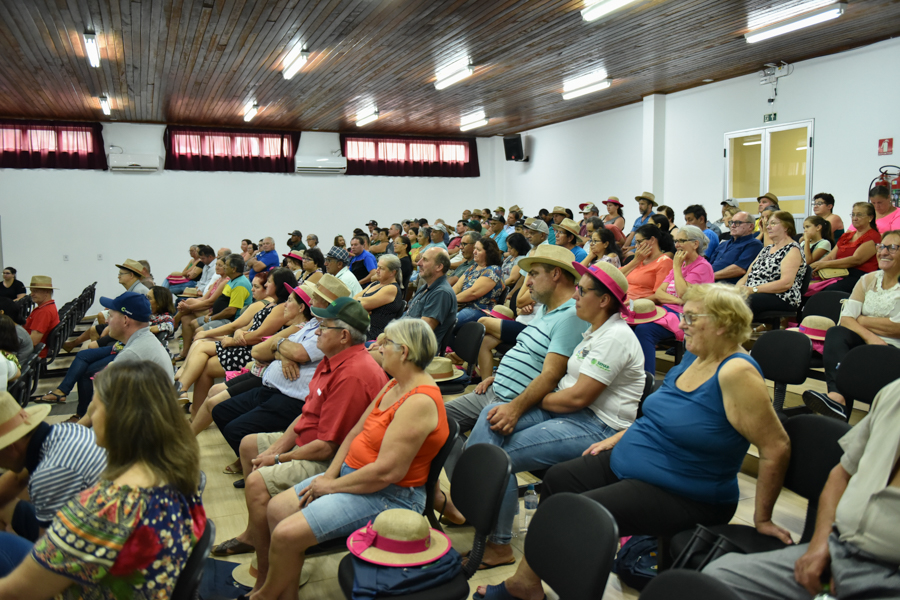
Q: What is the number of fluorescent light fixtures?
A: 10